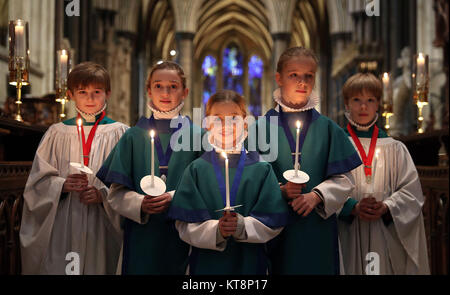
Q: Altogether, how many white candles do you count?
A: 9